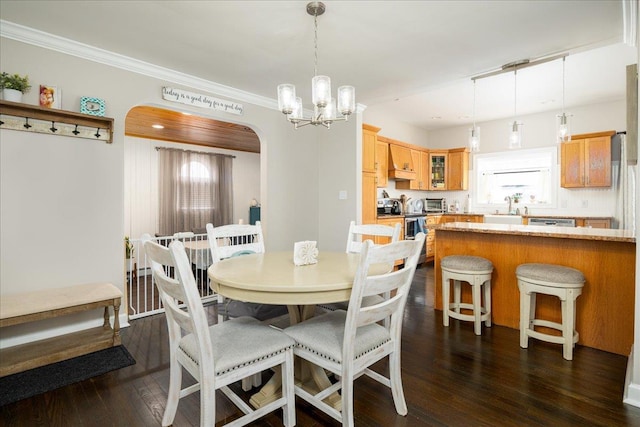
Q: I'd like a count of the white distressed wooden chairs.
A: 4